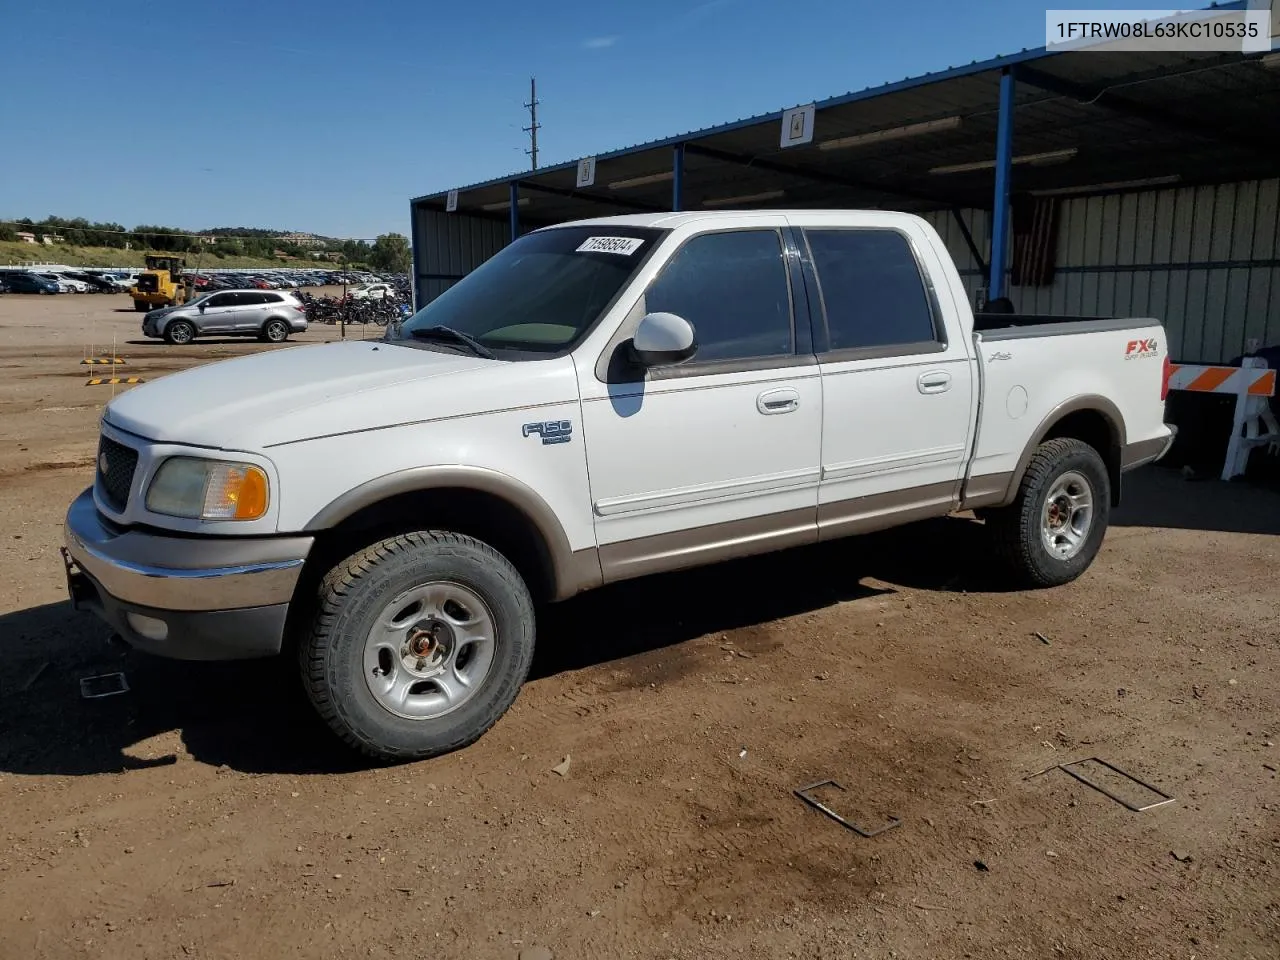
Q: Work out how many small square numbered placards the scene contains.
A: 3